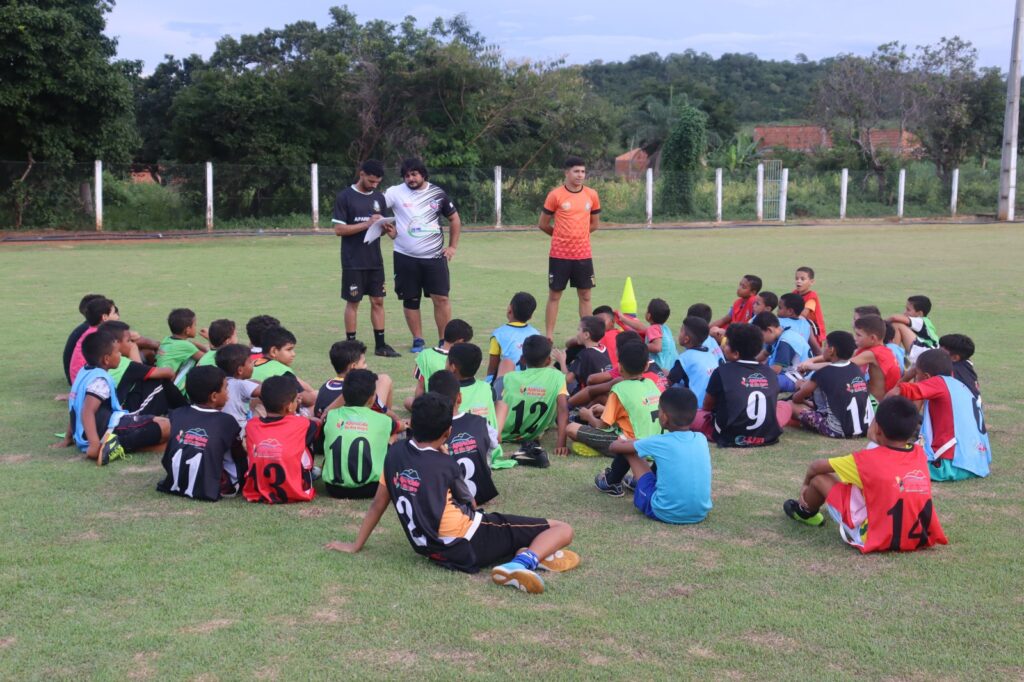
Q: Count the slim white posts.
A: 11